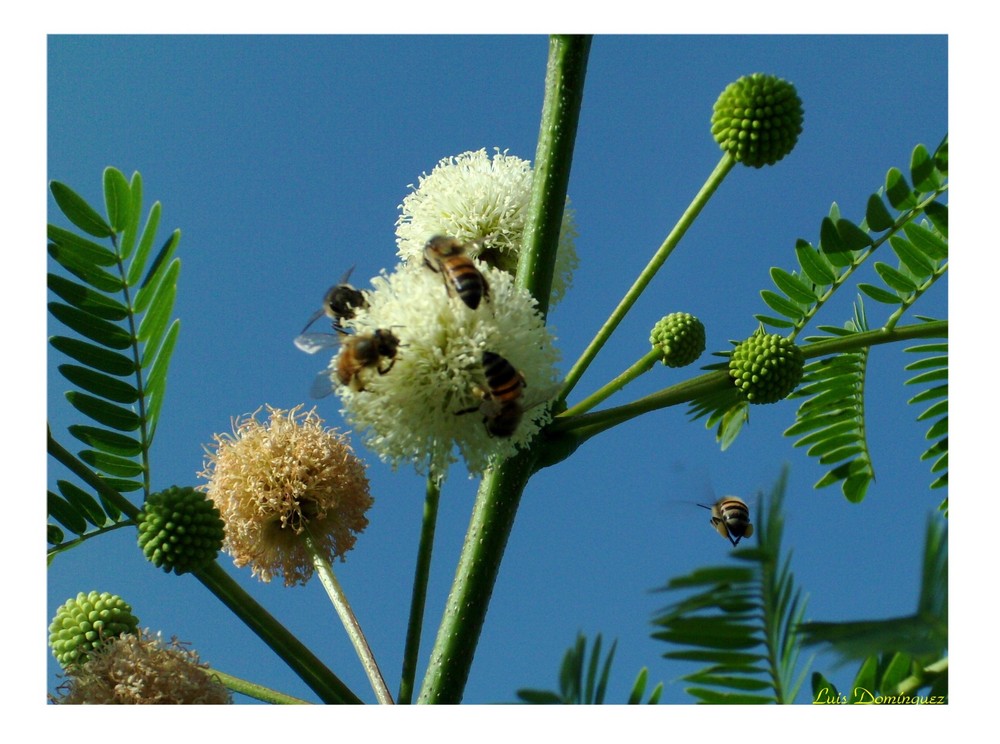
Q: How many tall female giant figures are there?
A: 0